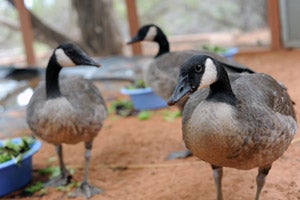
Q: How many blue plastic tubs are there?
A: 3